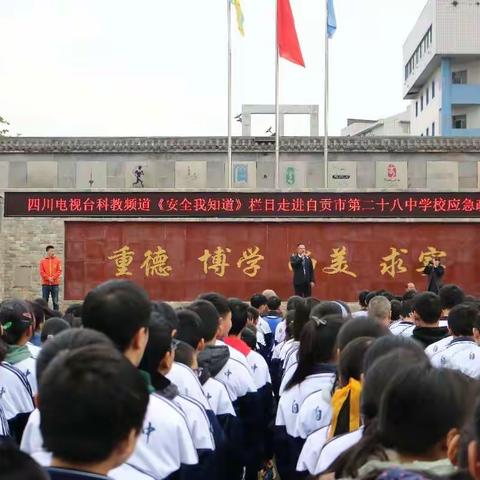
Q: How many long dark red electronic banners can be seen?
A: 1